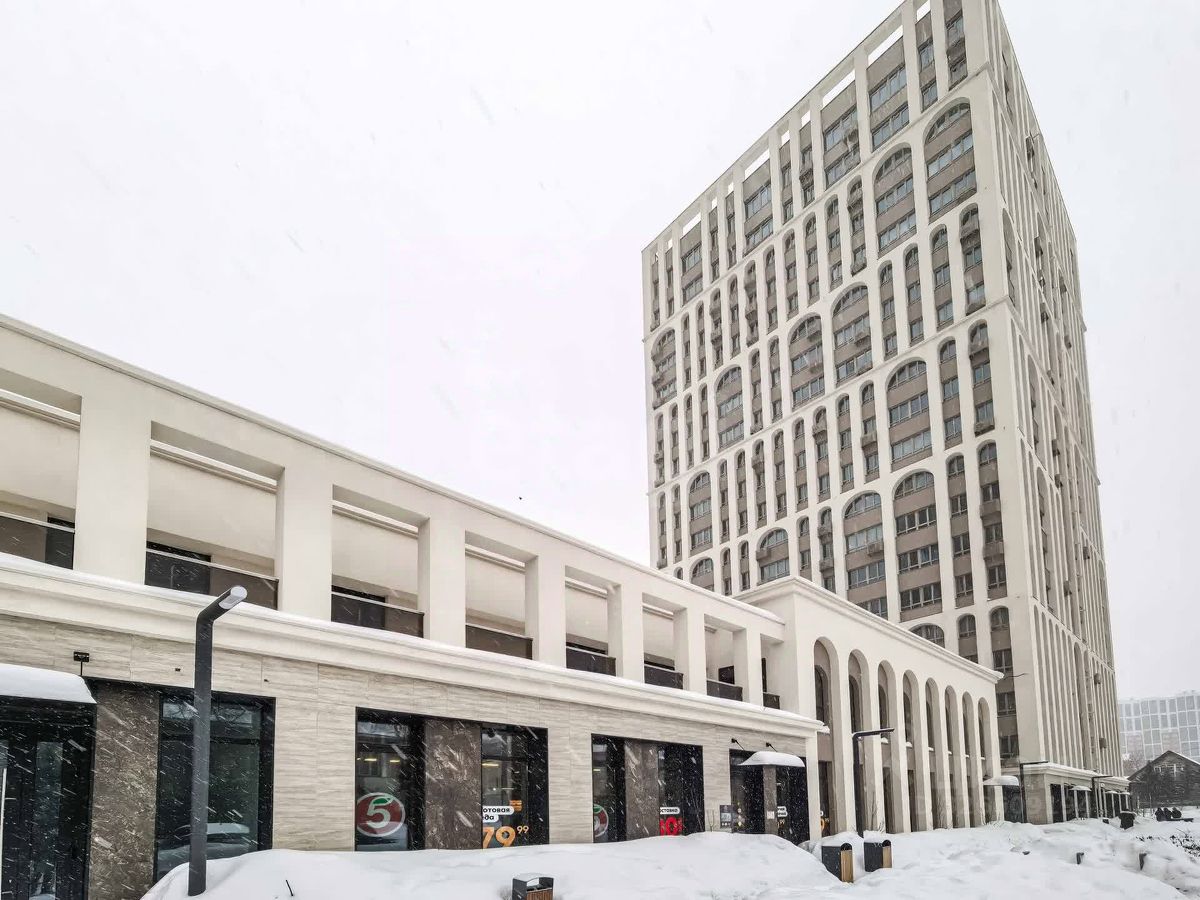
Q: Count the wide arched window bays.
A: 13